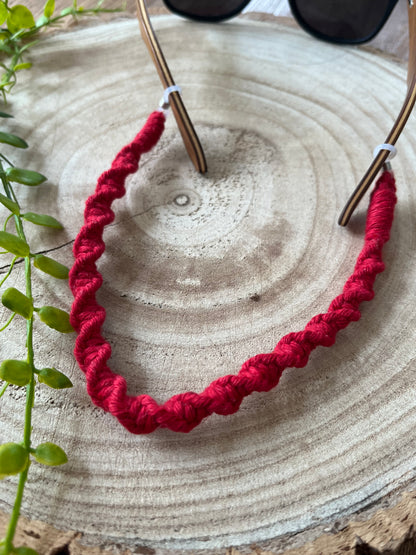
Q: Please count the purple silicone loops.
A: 0